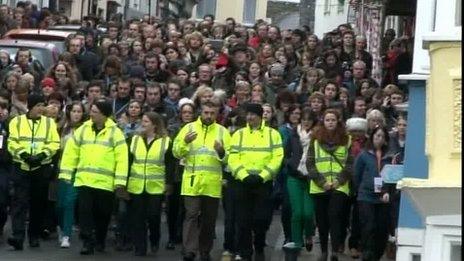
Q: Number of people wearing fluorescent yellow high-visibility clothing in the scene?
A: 6